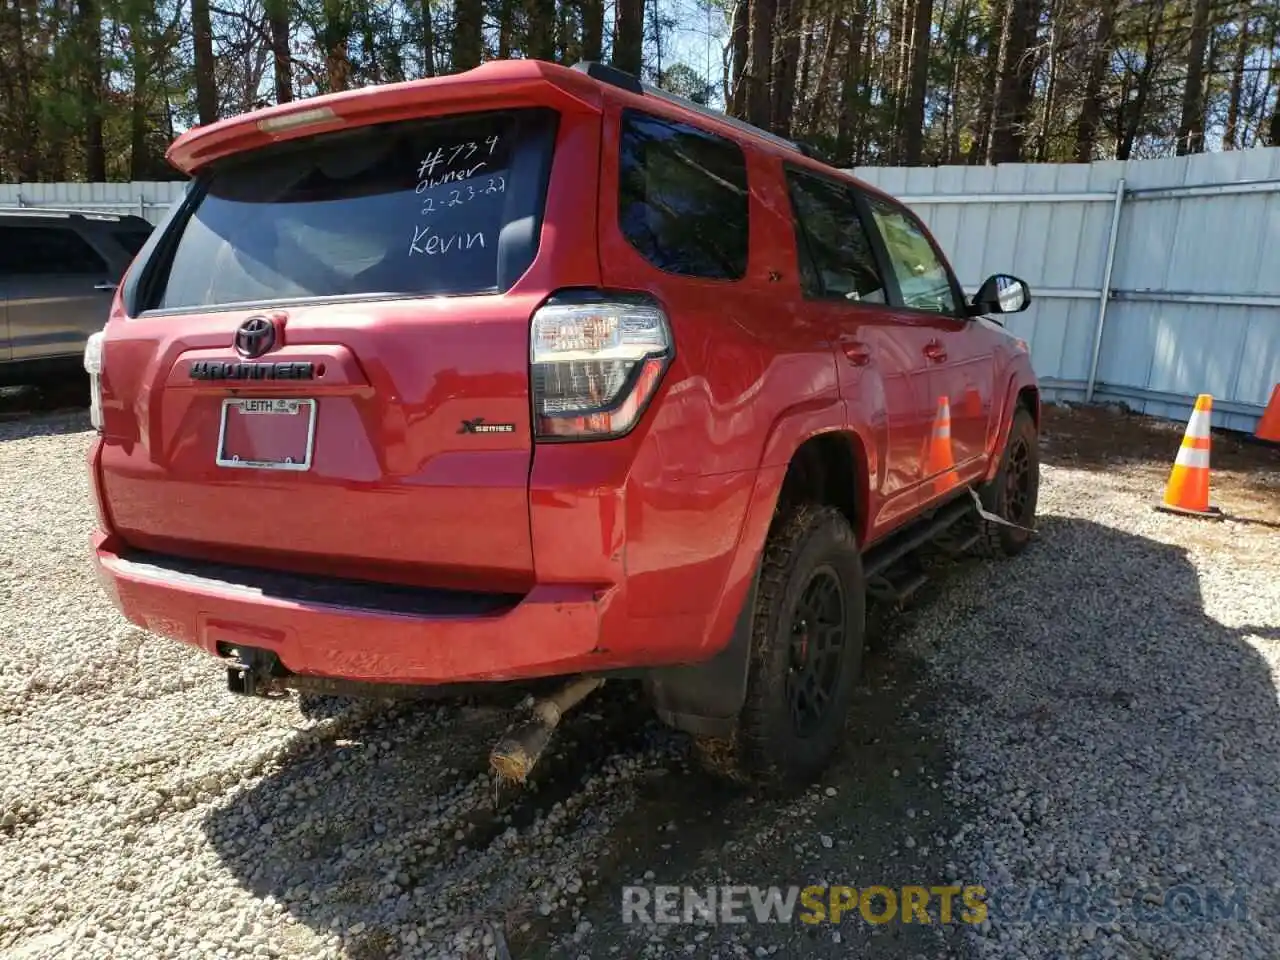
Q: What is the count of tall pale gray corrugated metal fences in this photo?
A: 1